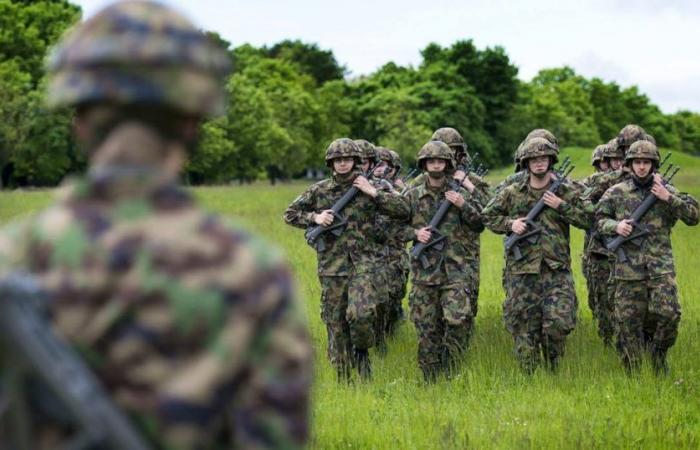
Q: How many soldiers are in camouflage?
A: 15